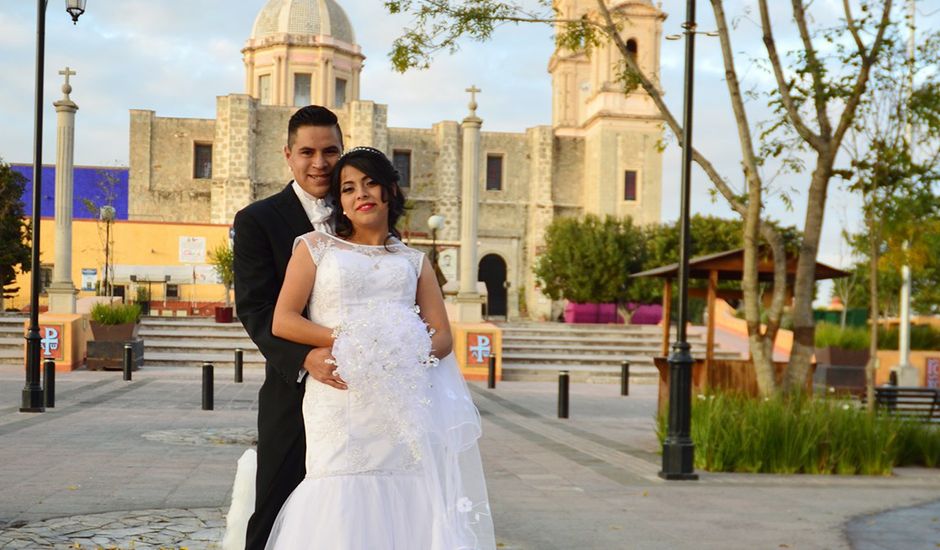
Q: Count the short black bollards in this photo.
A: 7